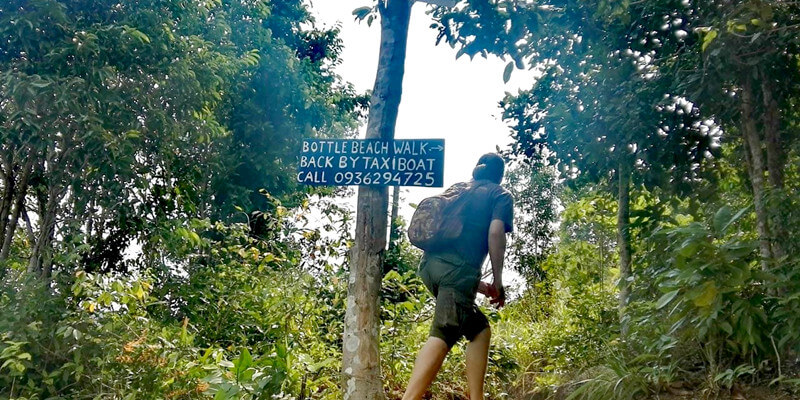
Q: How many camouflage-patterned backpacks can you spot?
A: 1